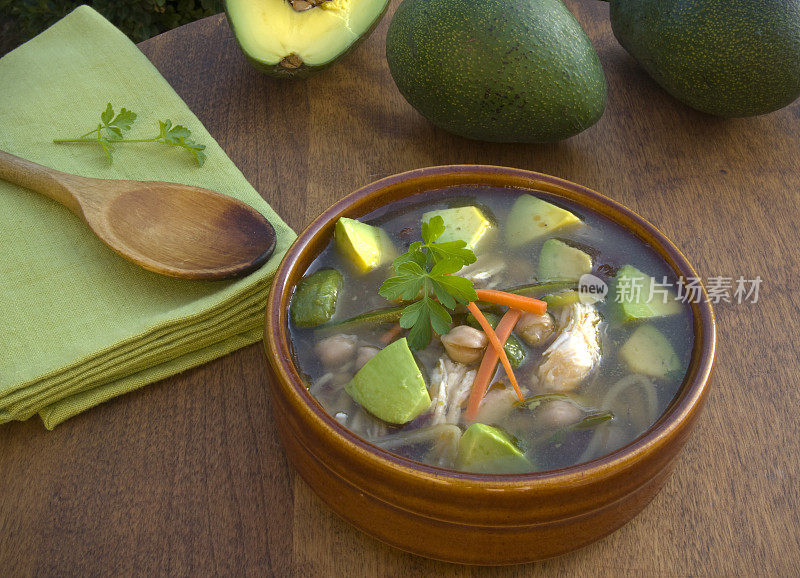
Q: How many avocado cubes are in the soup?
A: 8